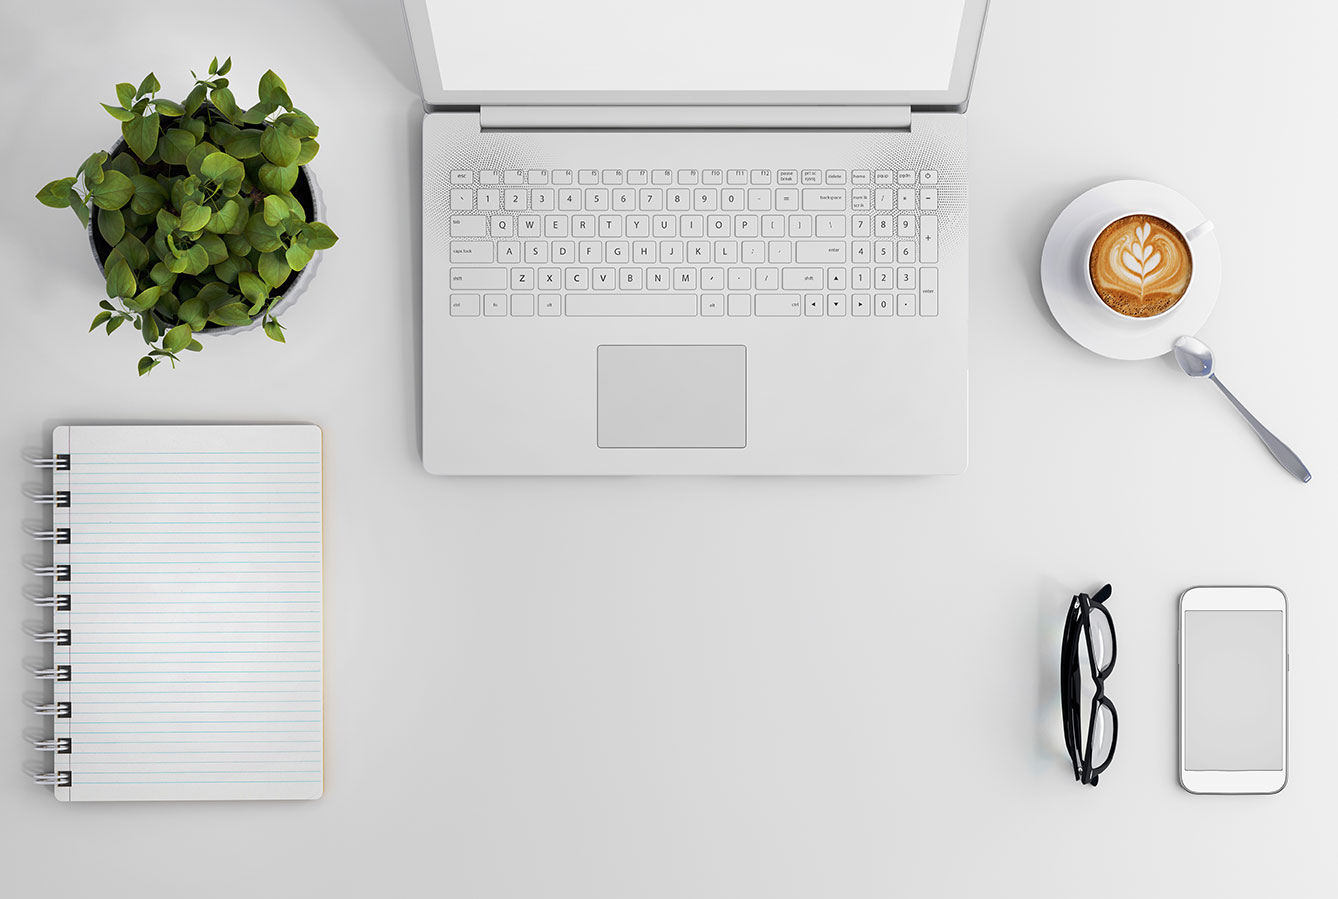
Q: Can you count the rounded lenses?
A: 2